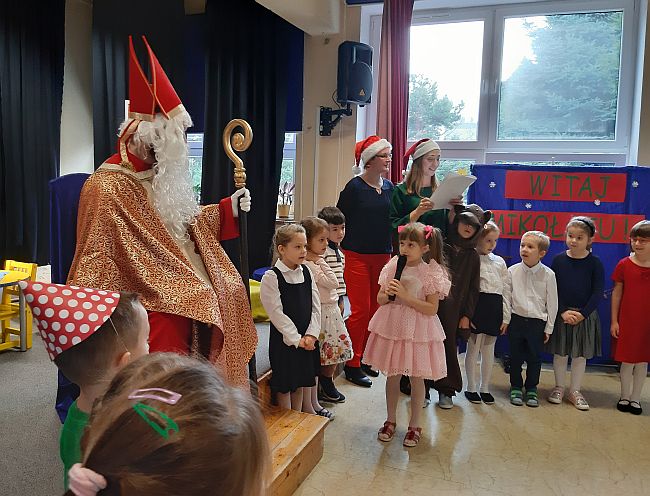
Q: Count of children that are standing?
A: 9